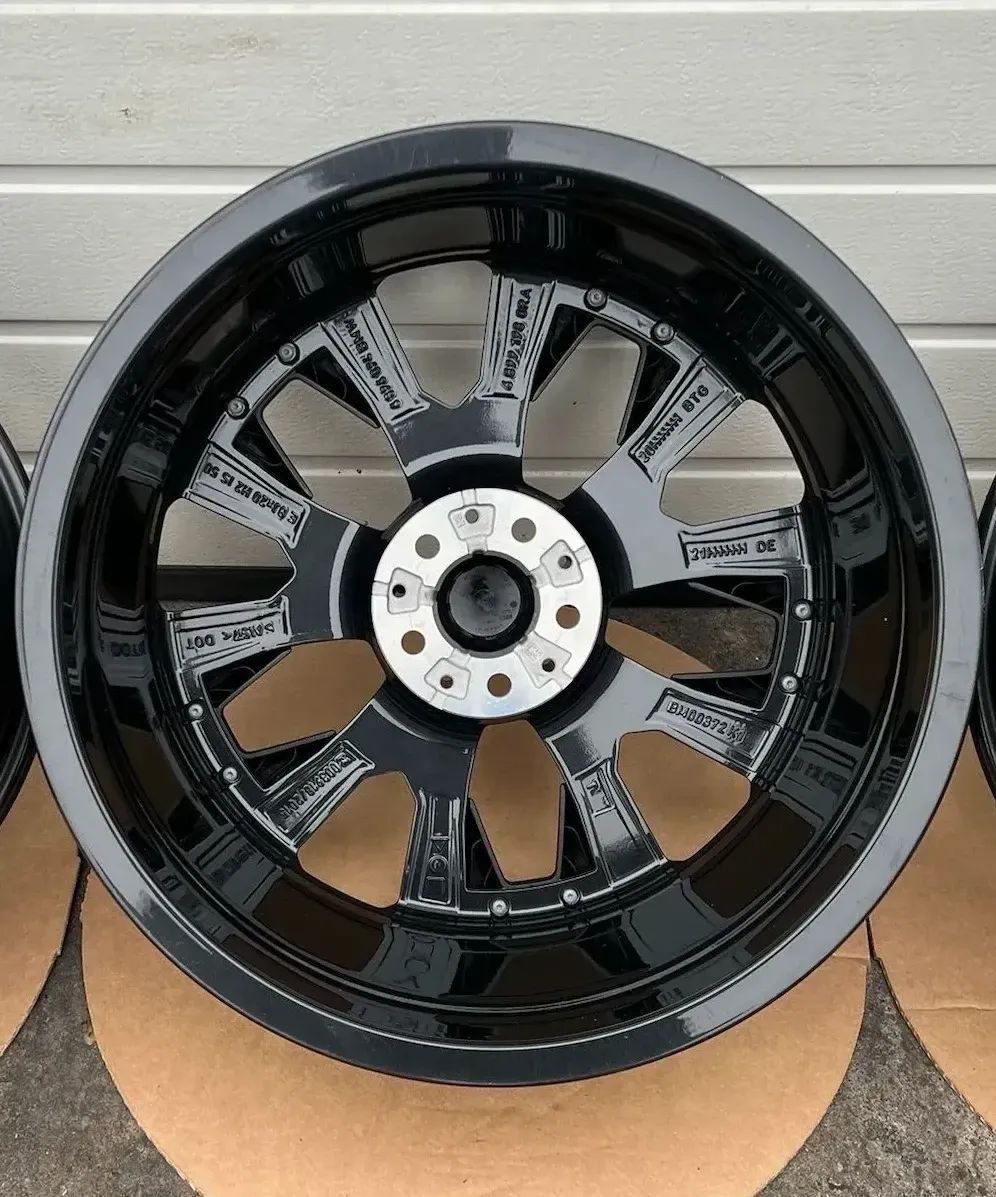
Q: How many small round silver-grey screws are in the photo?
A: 10